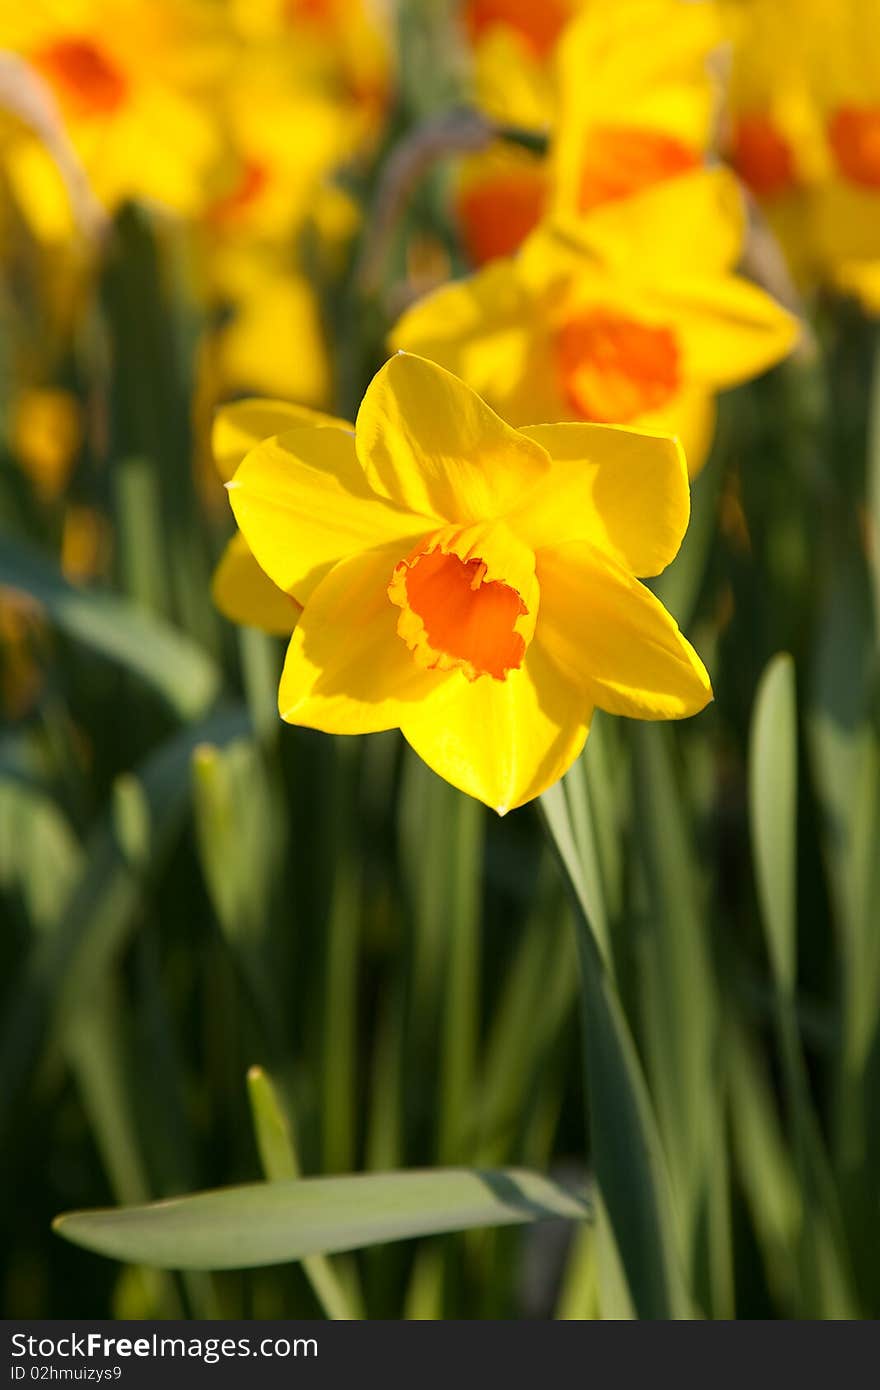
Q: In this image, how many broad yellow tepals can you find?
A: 6